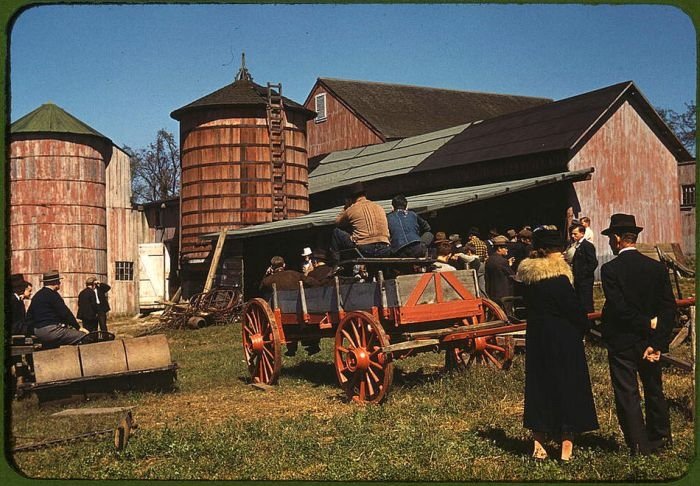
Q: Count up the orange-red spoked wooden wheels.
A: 3